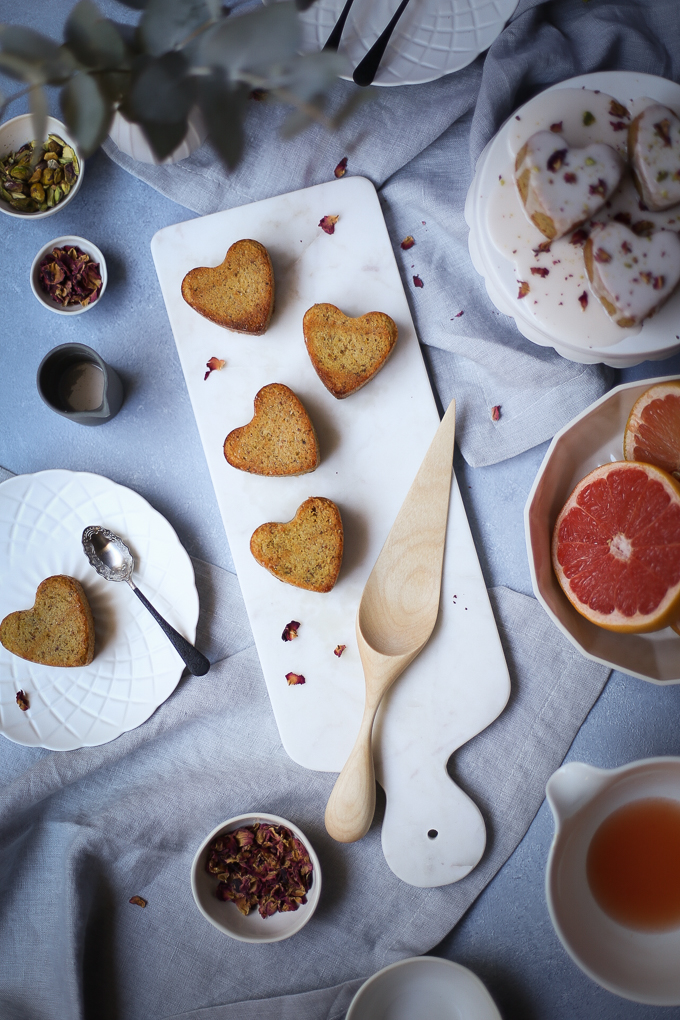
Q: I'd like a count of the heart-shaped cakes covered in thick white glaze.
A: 3